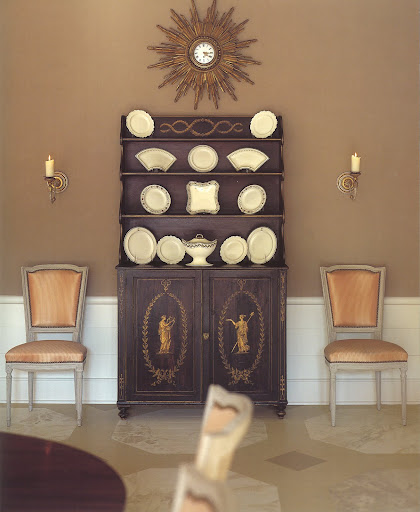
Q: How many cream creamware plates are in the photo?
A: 12